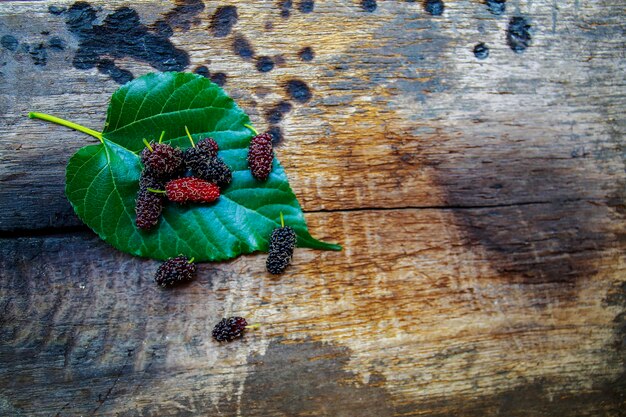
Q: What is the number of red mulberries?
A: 1